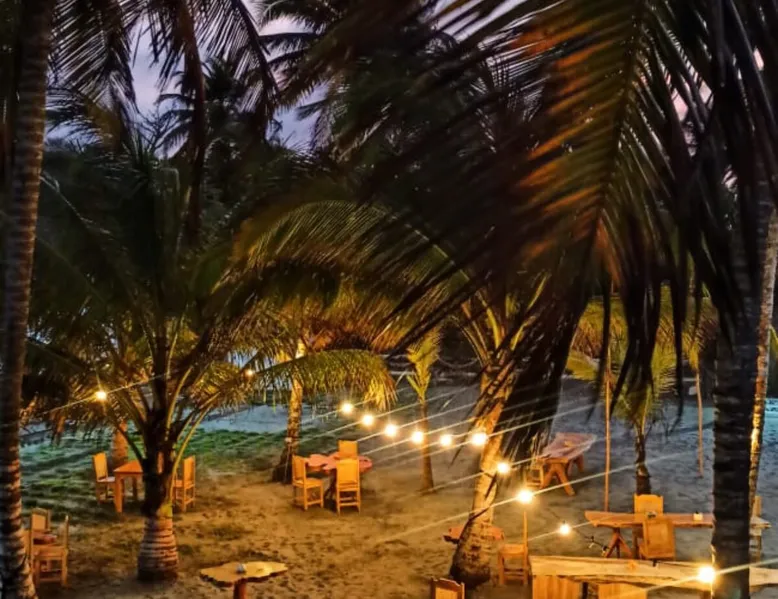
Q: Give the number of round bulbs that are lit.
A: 12